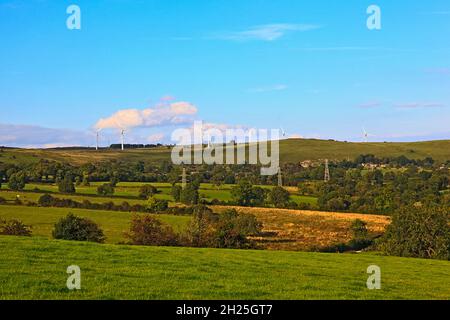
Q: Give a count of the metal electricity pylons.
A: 3